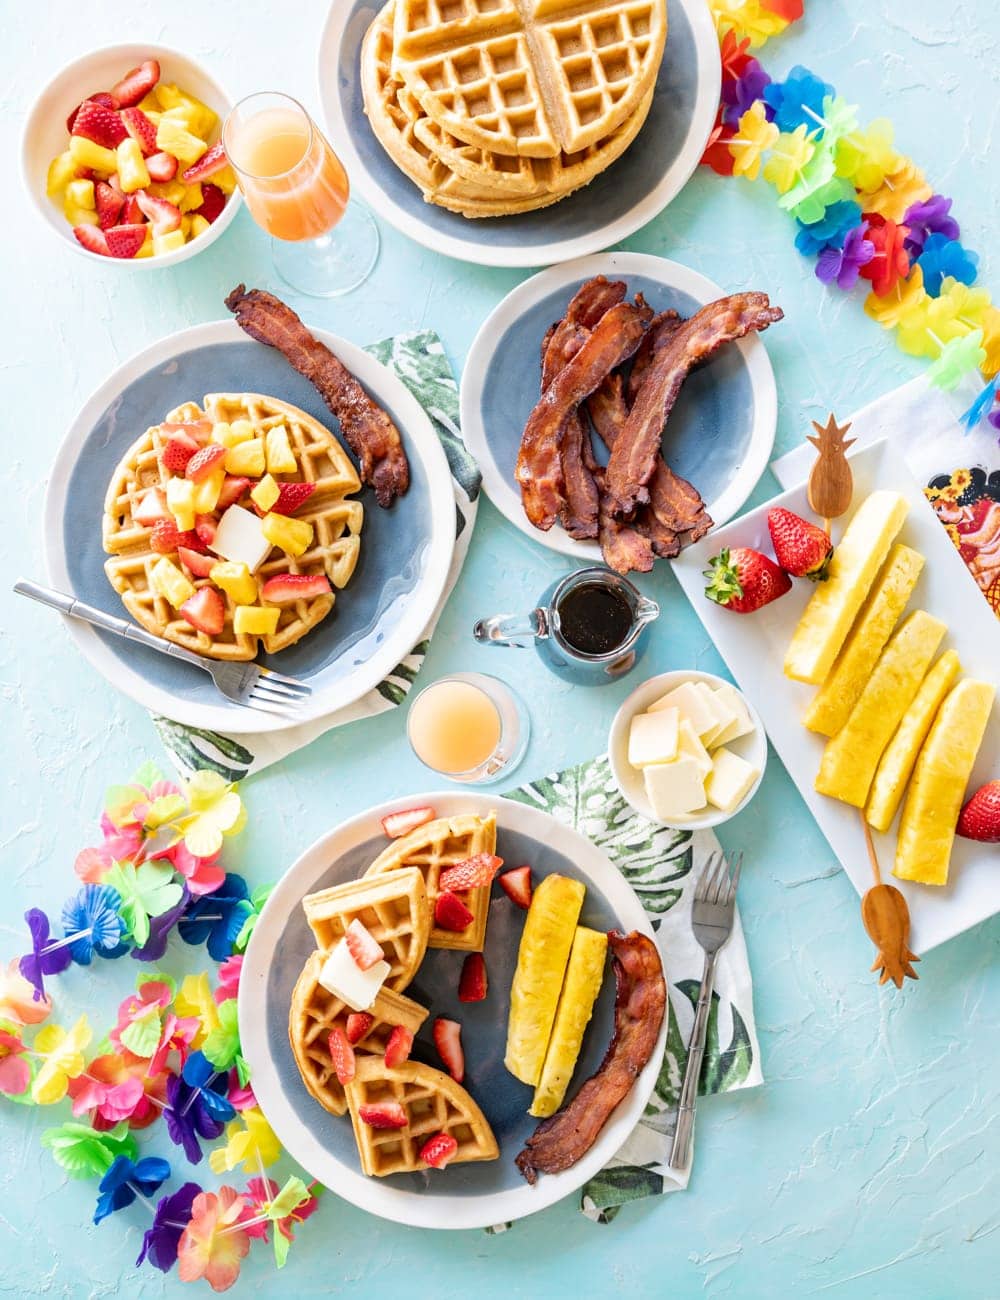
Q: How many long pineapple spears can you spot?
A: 7